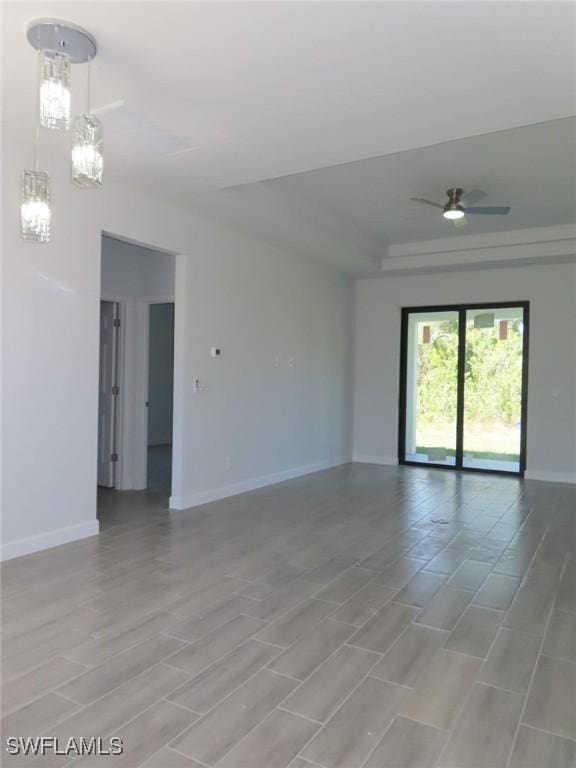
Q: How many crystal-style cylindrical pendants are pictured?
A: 3